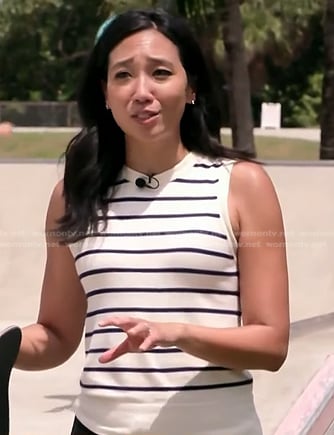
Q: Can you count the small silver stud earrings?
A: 2